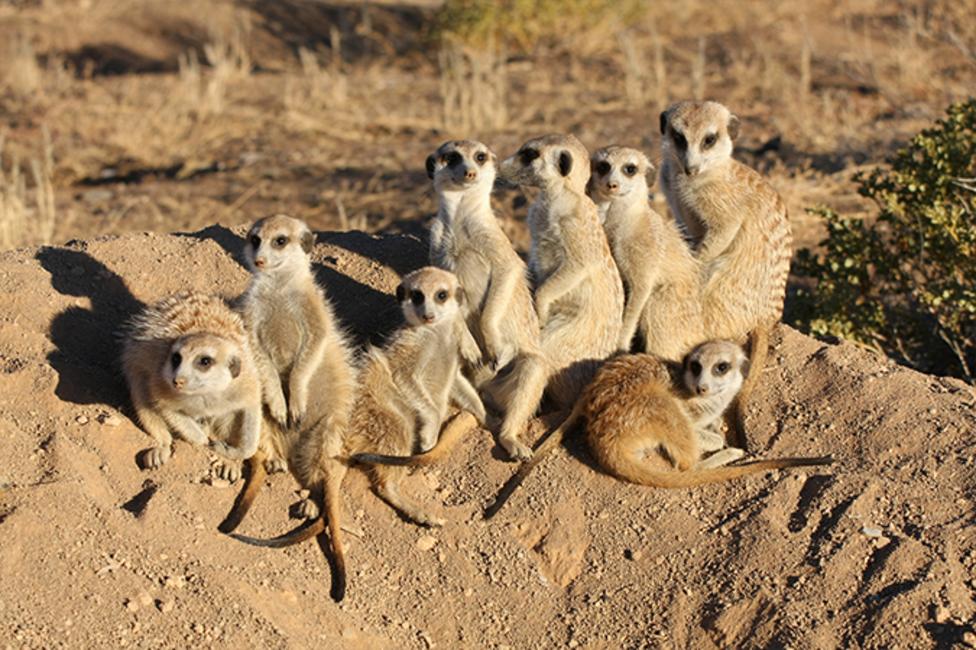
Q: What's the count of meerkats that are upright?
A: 6